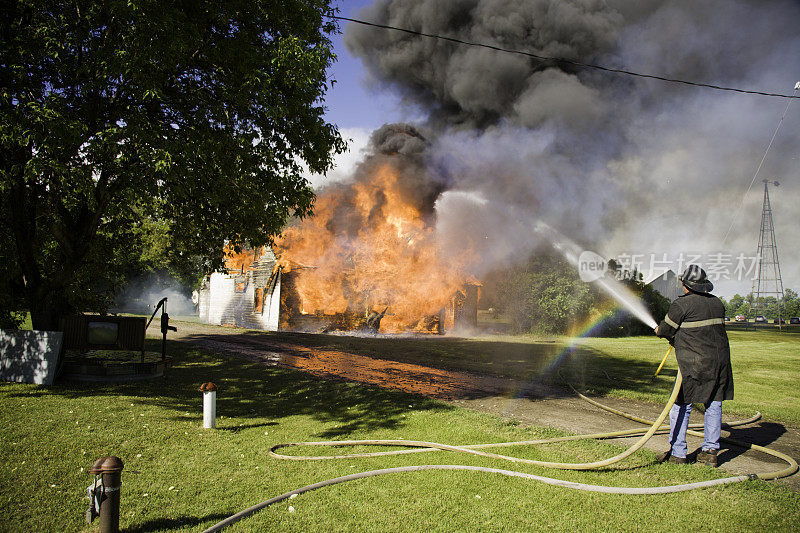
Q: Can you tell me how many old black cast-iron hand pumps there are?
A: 1